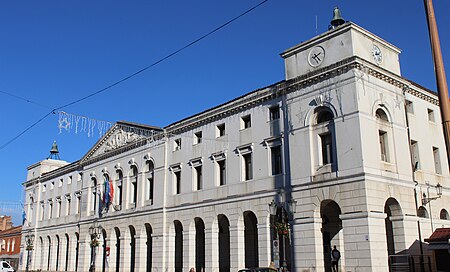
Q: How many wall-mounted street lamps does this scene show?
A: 1